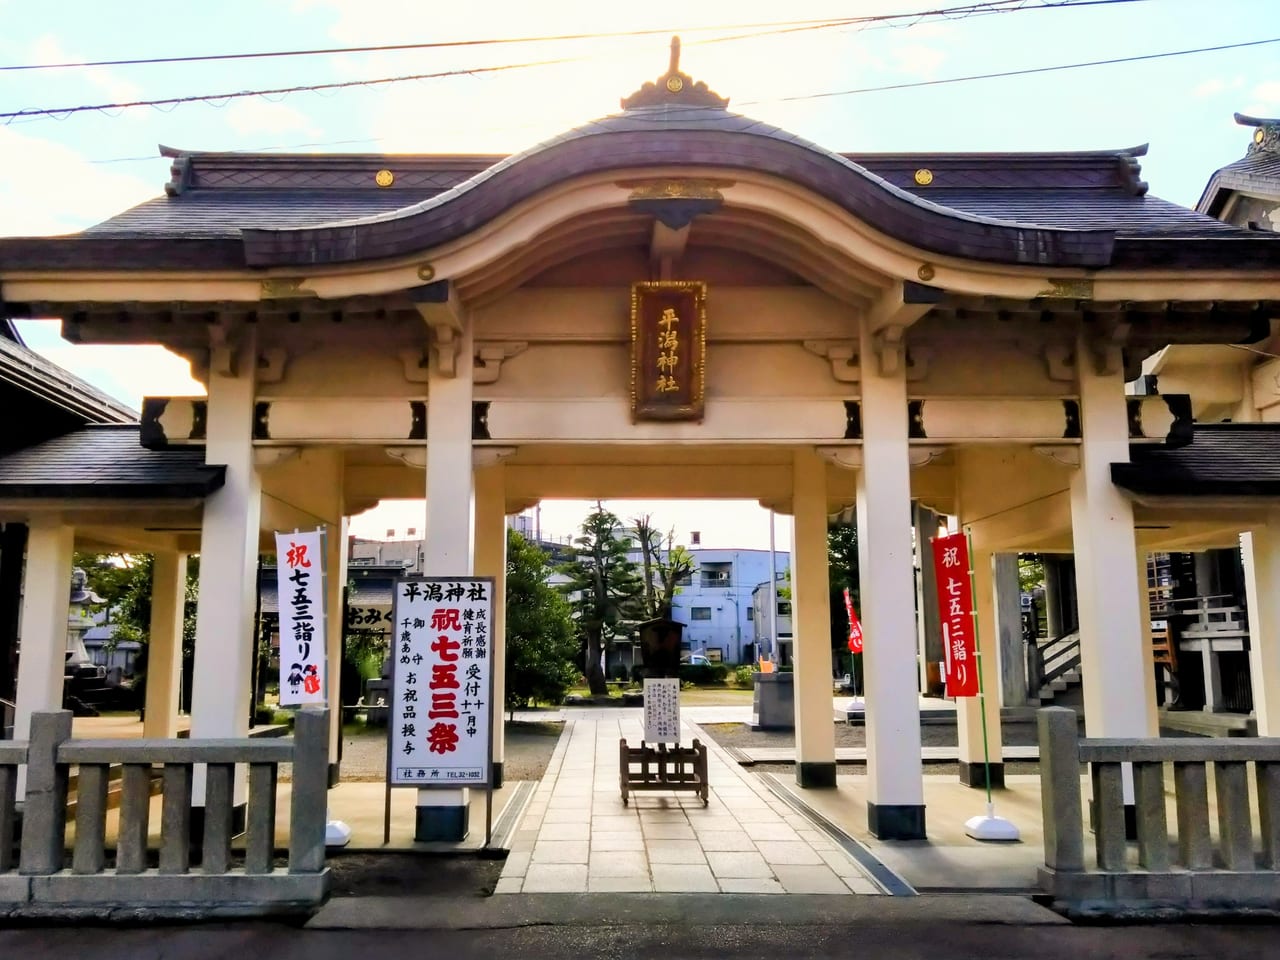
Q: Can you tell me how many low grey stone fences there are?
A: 2